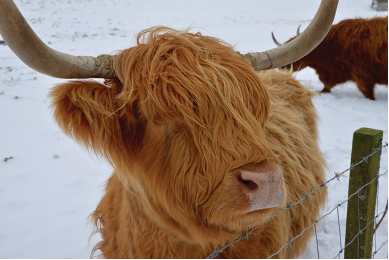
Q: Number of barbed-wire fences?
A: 1